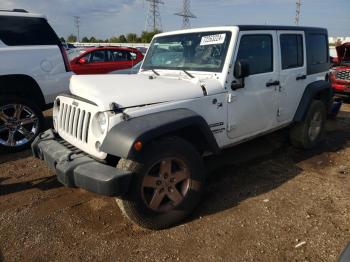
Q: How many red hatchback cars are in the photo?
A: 1